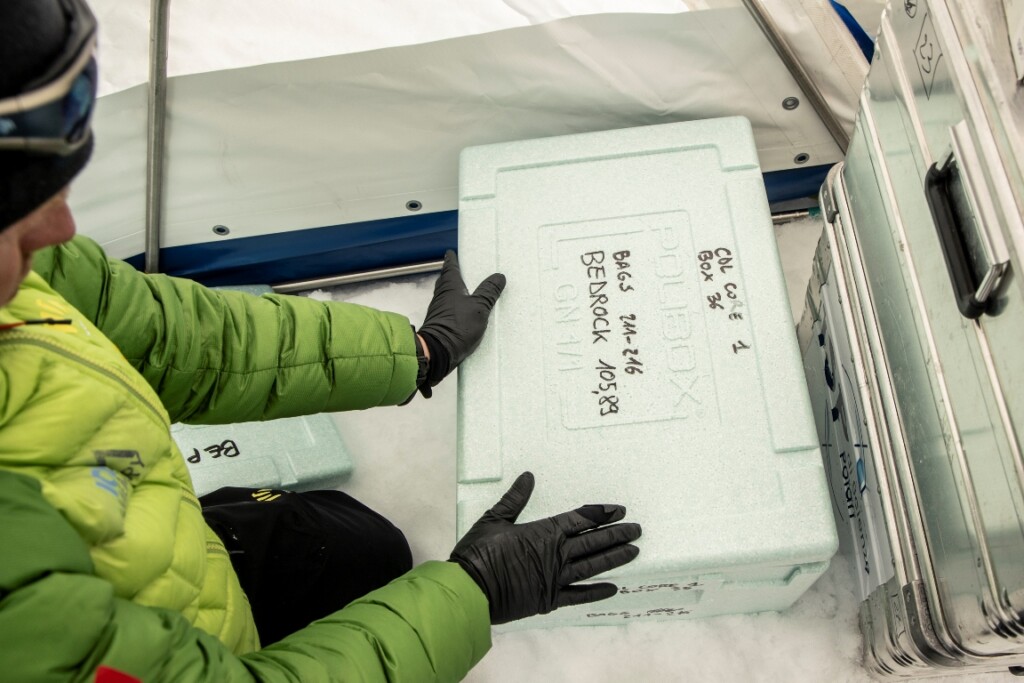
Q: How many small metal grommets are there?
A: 4